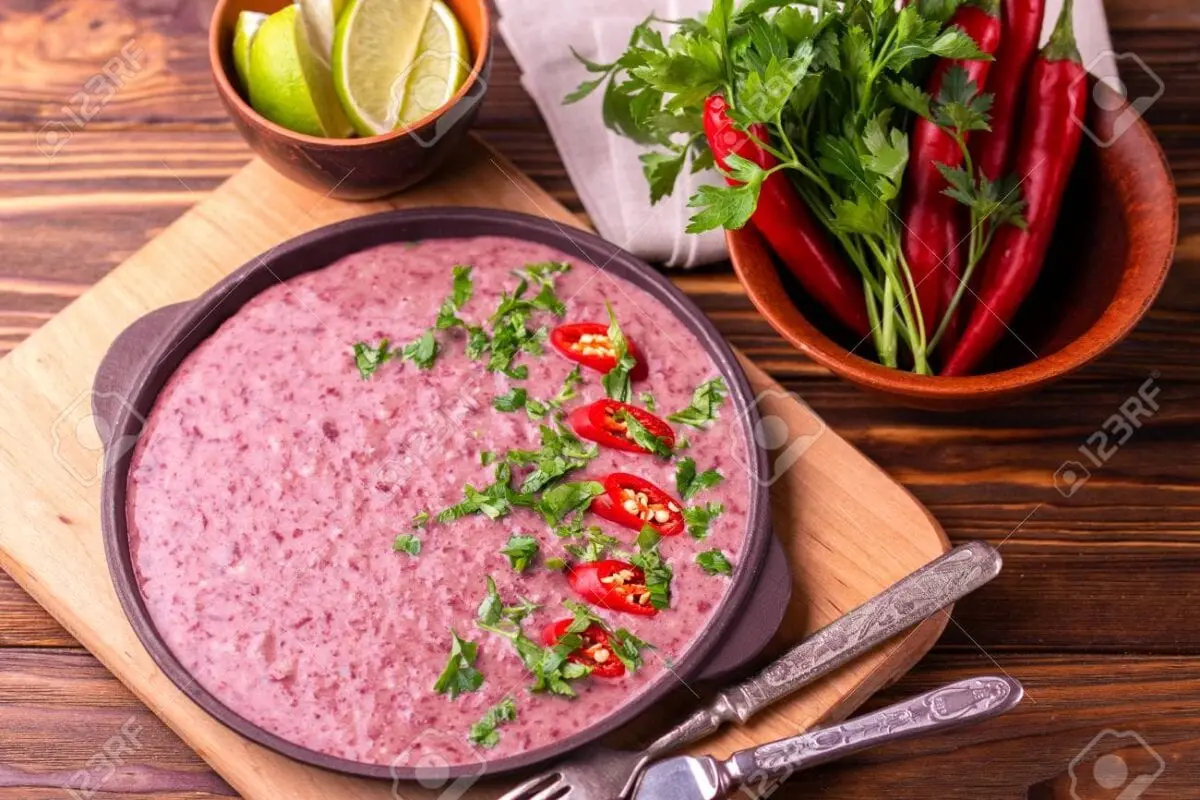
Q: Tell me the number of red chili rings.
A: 5